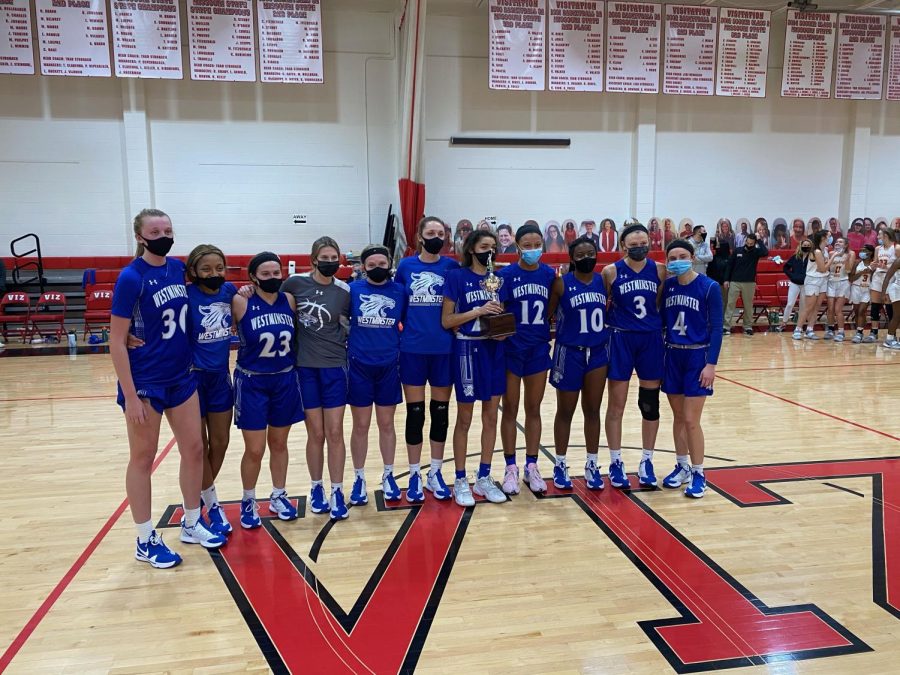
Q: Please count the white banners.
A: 13